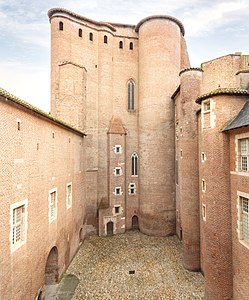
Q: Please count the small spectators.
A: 0